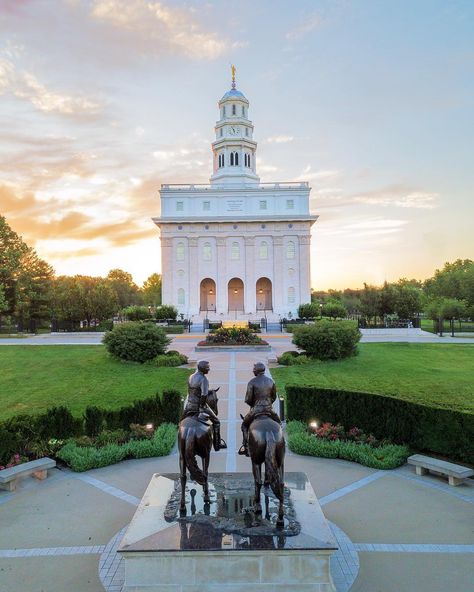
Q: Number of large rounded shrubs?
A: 2